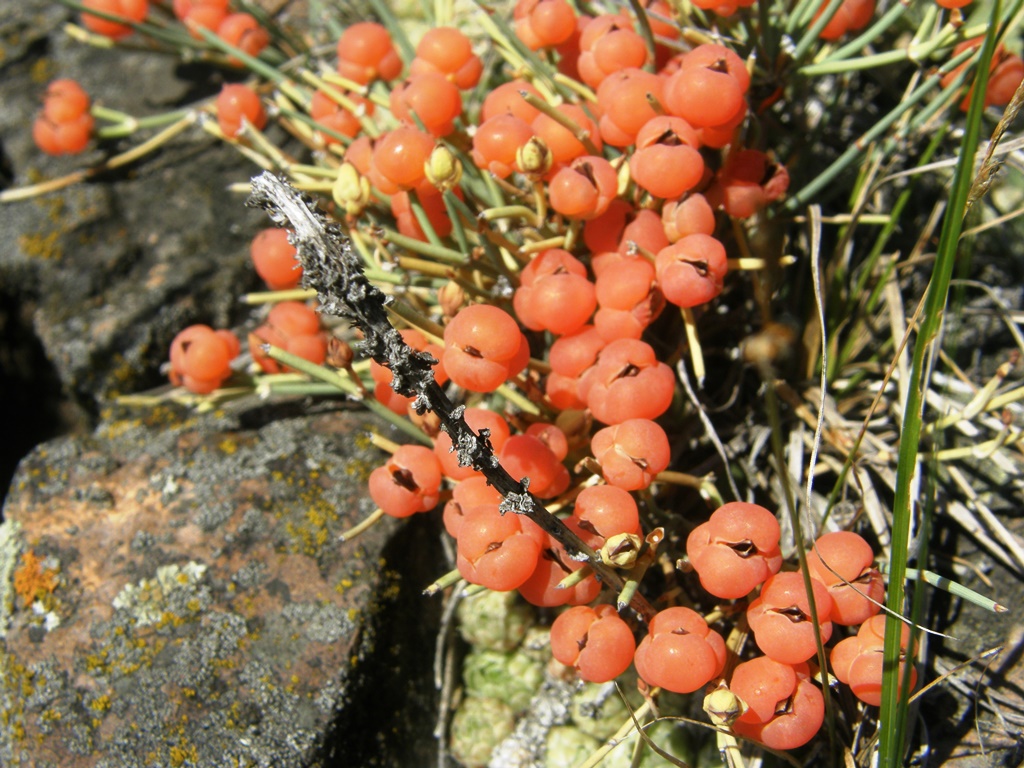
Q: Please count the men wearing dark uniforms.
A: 0